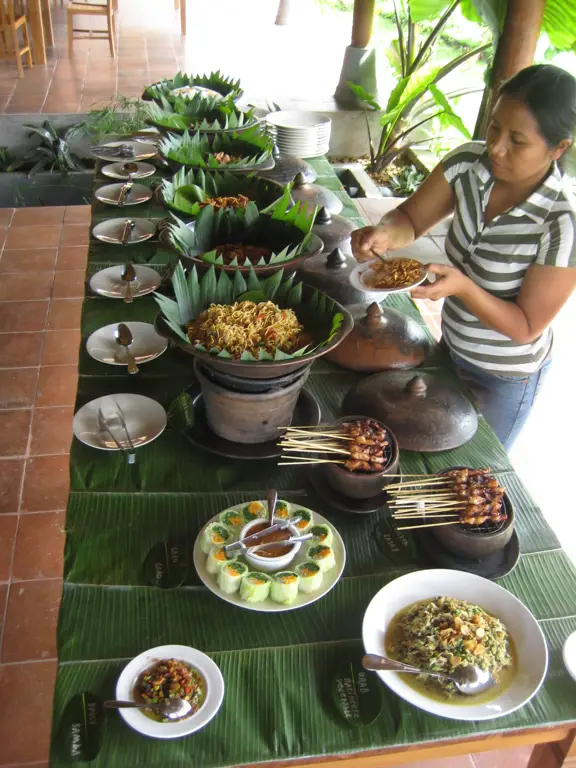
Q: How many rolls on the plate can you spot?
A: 12